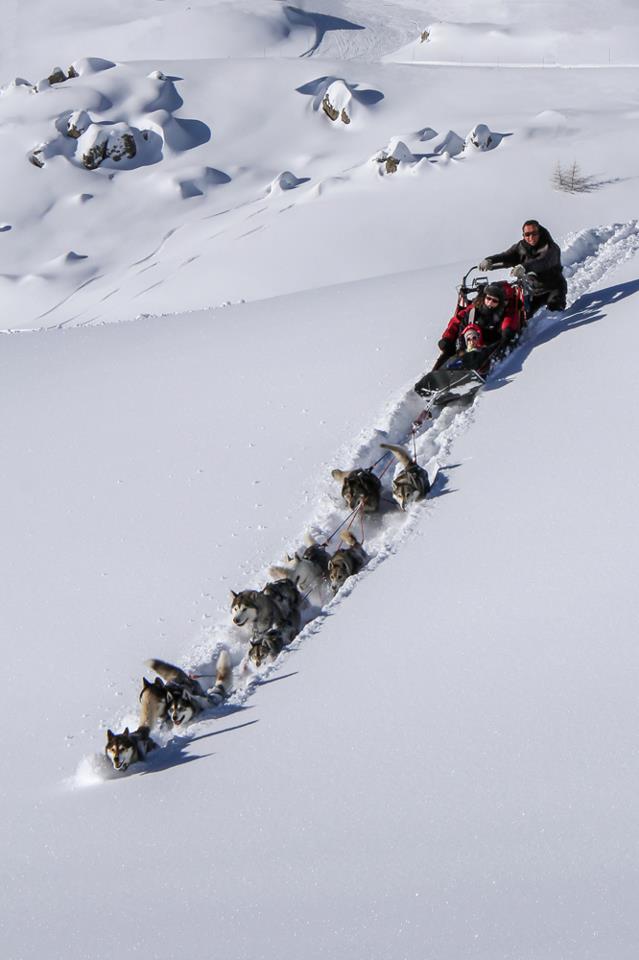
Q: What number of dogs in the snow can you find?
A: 9